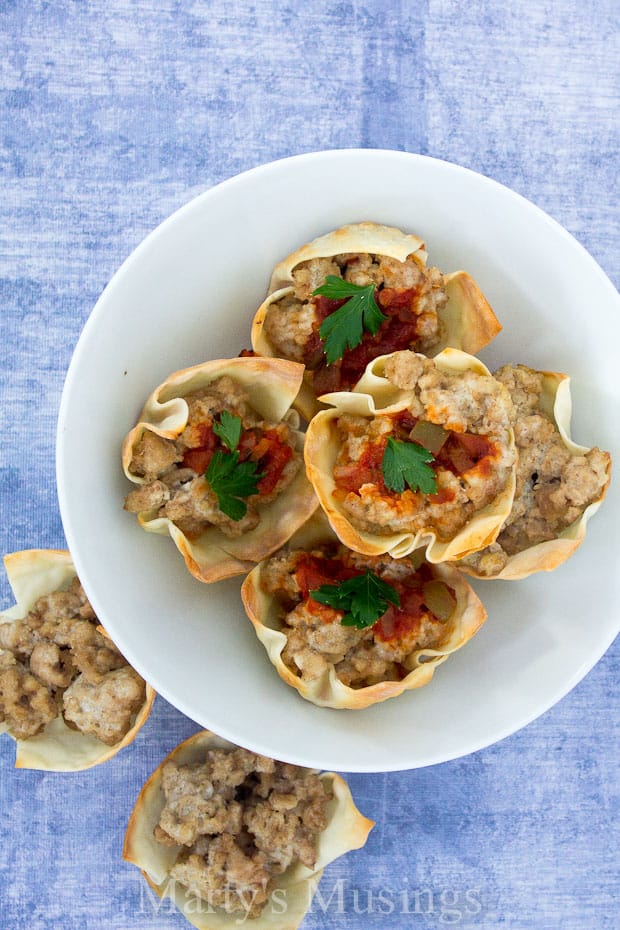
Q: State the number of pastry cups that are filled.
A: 7